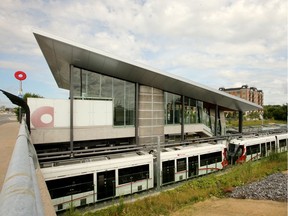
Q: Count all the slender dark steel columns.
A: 5